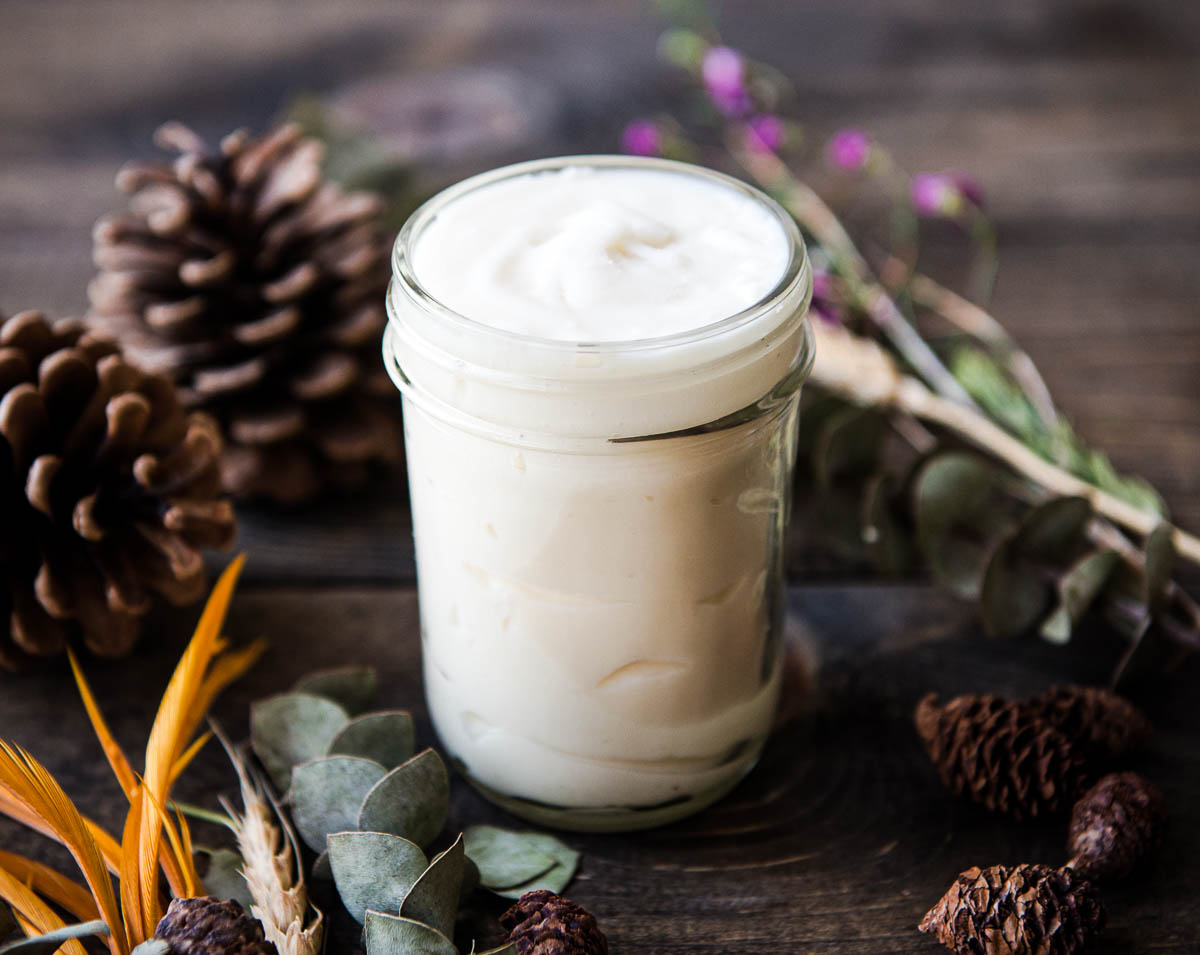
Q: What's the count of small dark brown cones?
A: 6